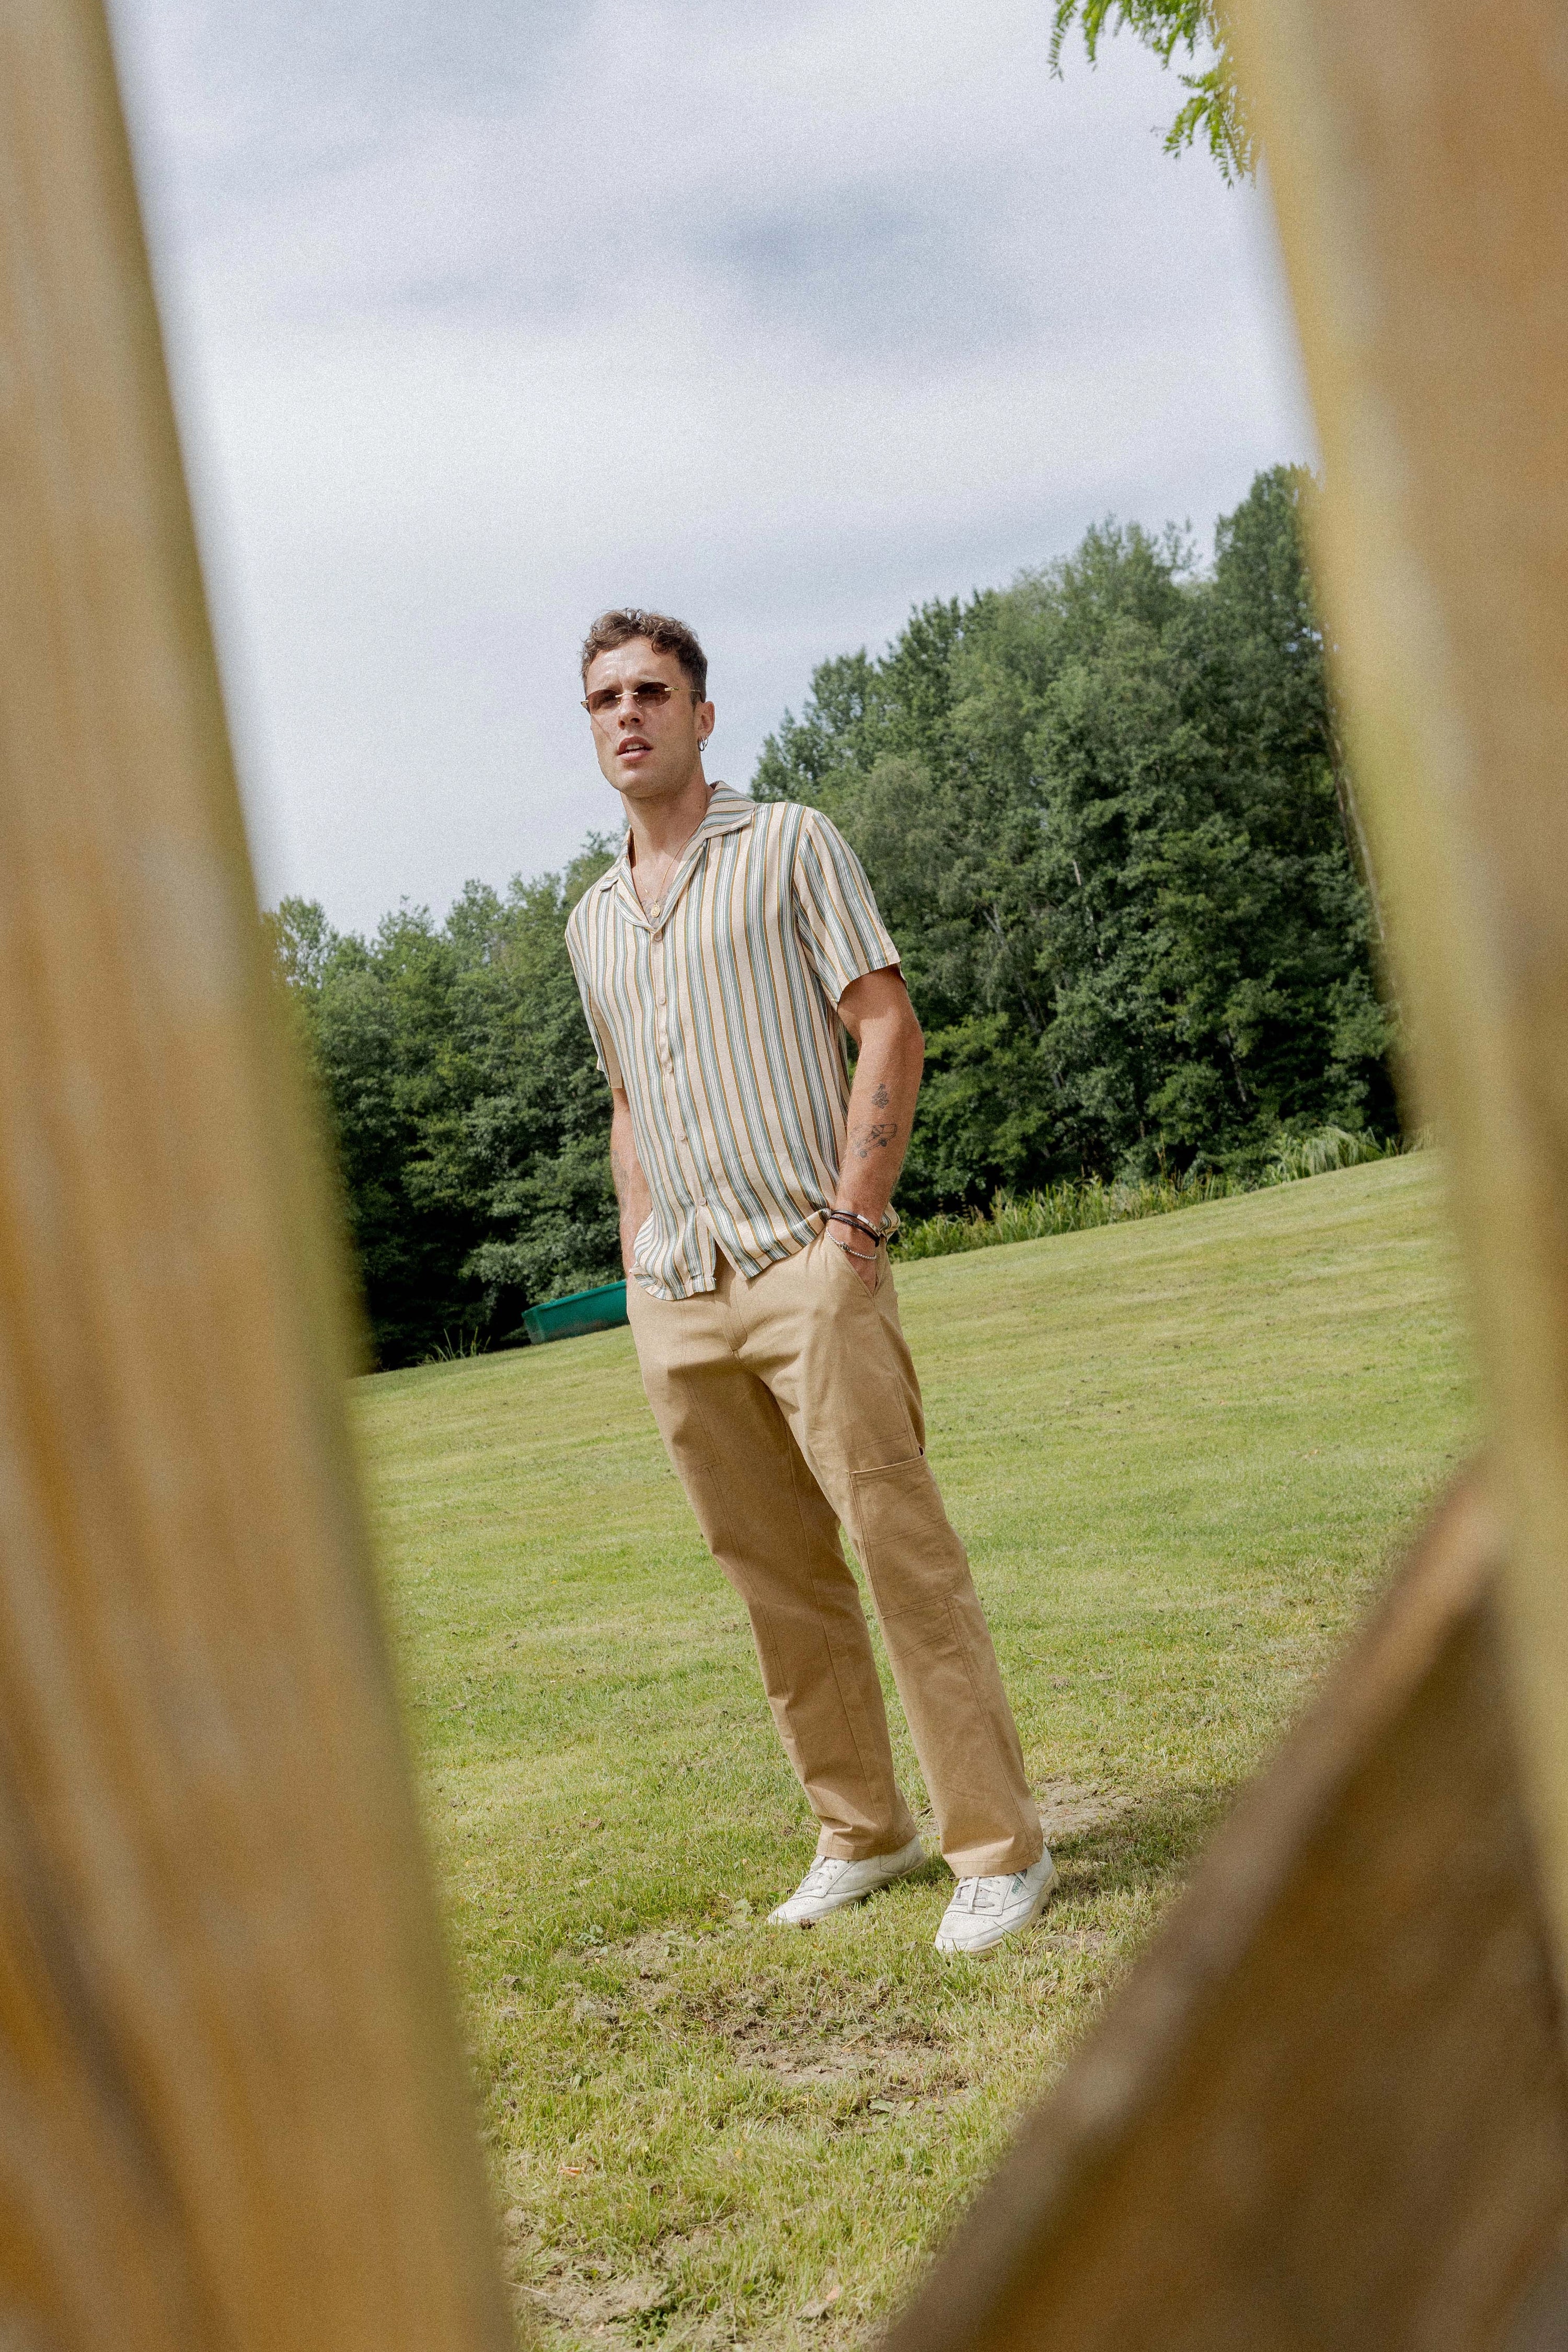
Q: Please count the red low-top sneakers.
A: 0